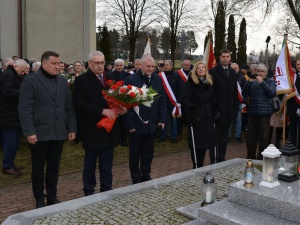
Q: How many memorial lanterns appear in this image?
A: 4